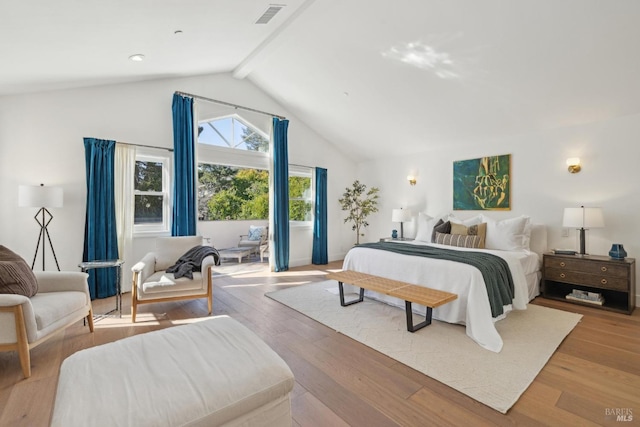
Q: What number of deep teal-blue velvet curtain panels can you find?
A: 4